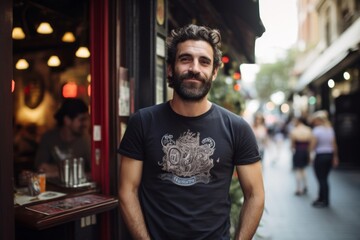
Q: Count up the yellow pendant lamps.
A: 6